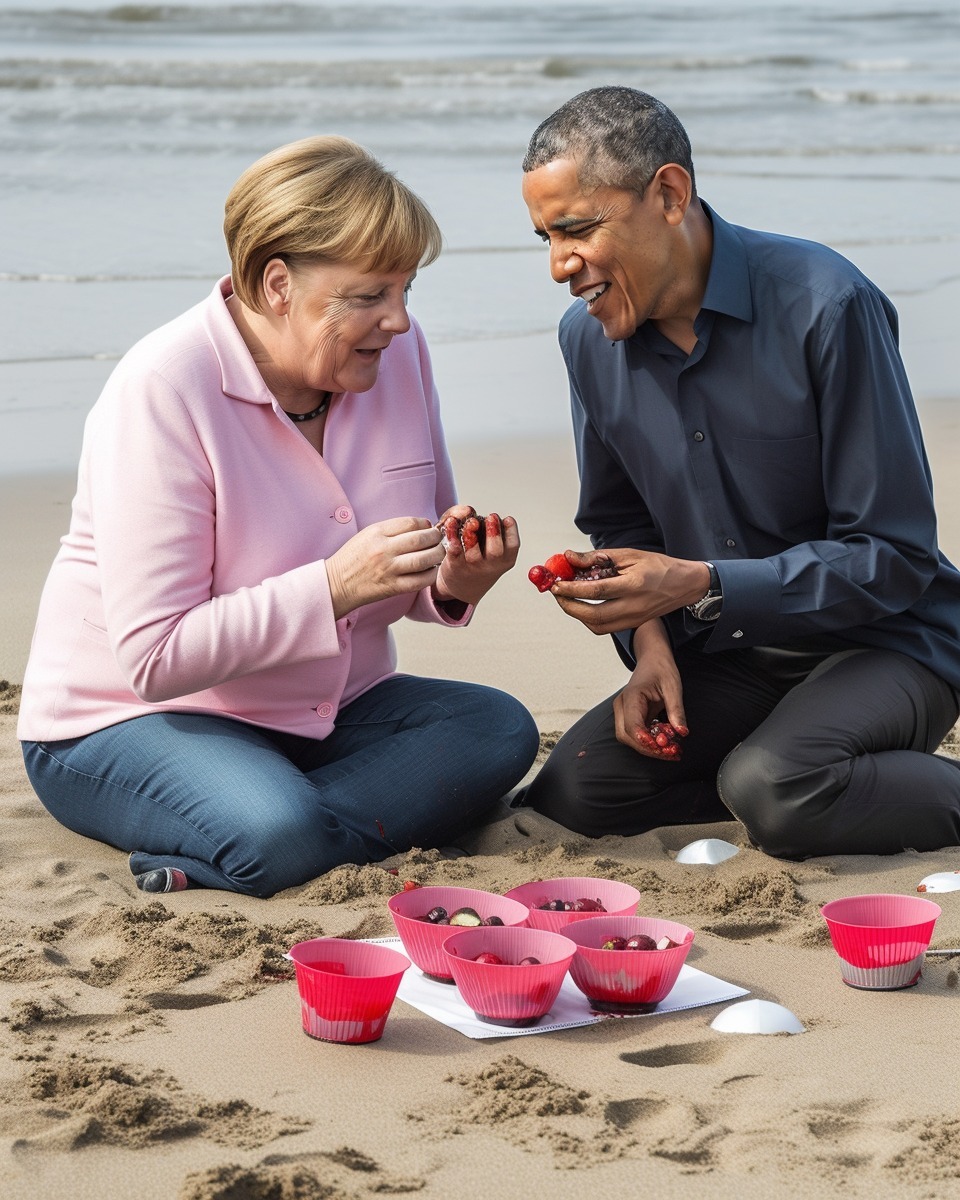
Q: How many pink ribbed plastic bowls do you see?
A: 6